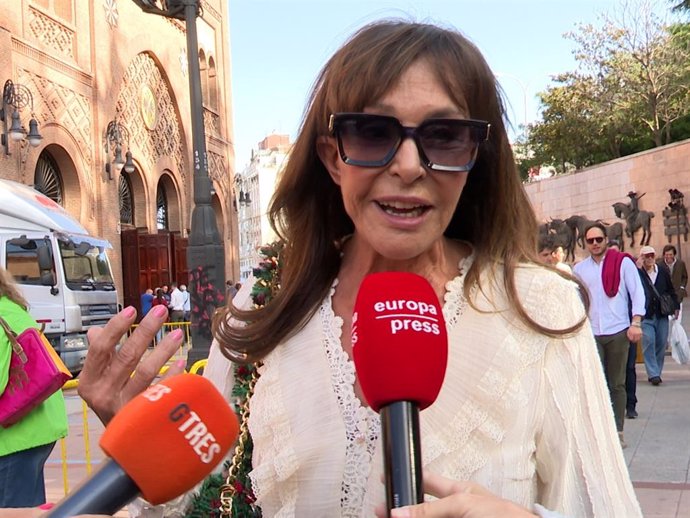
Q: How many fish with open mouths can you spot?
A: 0